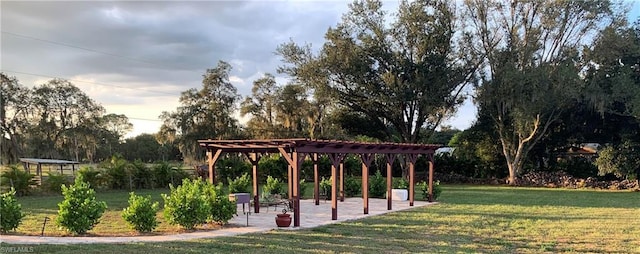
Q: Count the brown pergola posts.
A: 11